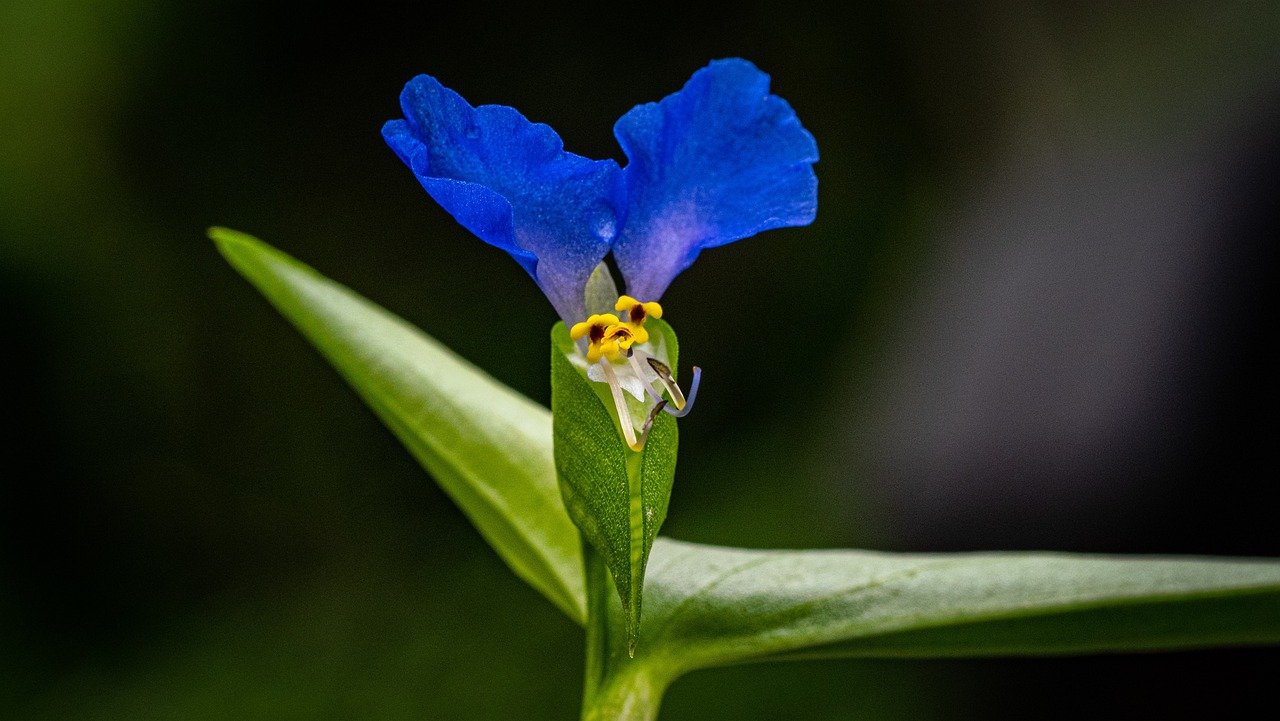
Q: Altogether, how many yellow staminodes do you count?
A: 3